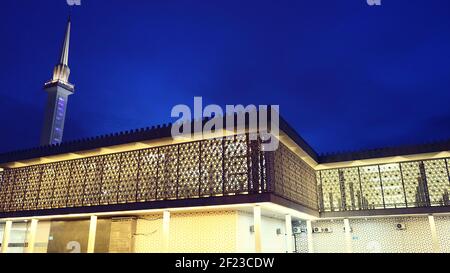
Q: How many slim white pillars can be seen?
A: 9